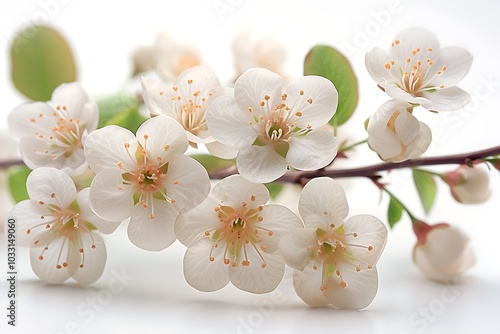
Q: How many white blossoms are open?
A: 8